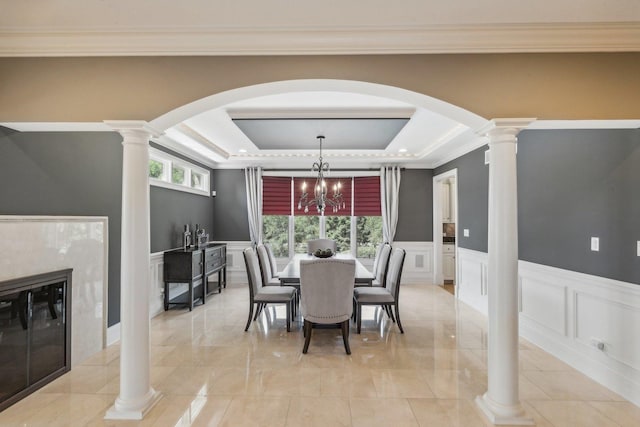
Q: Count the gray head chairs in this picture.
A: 2